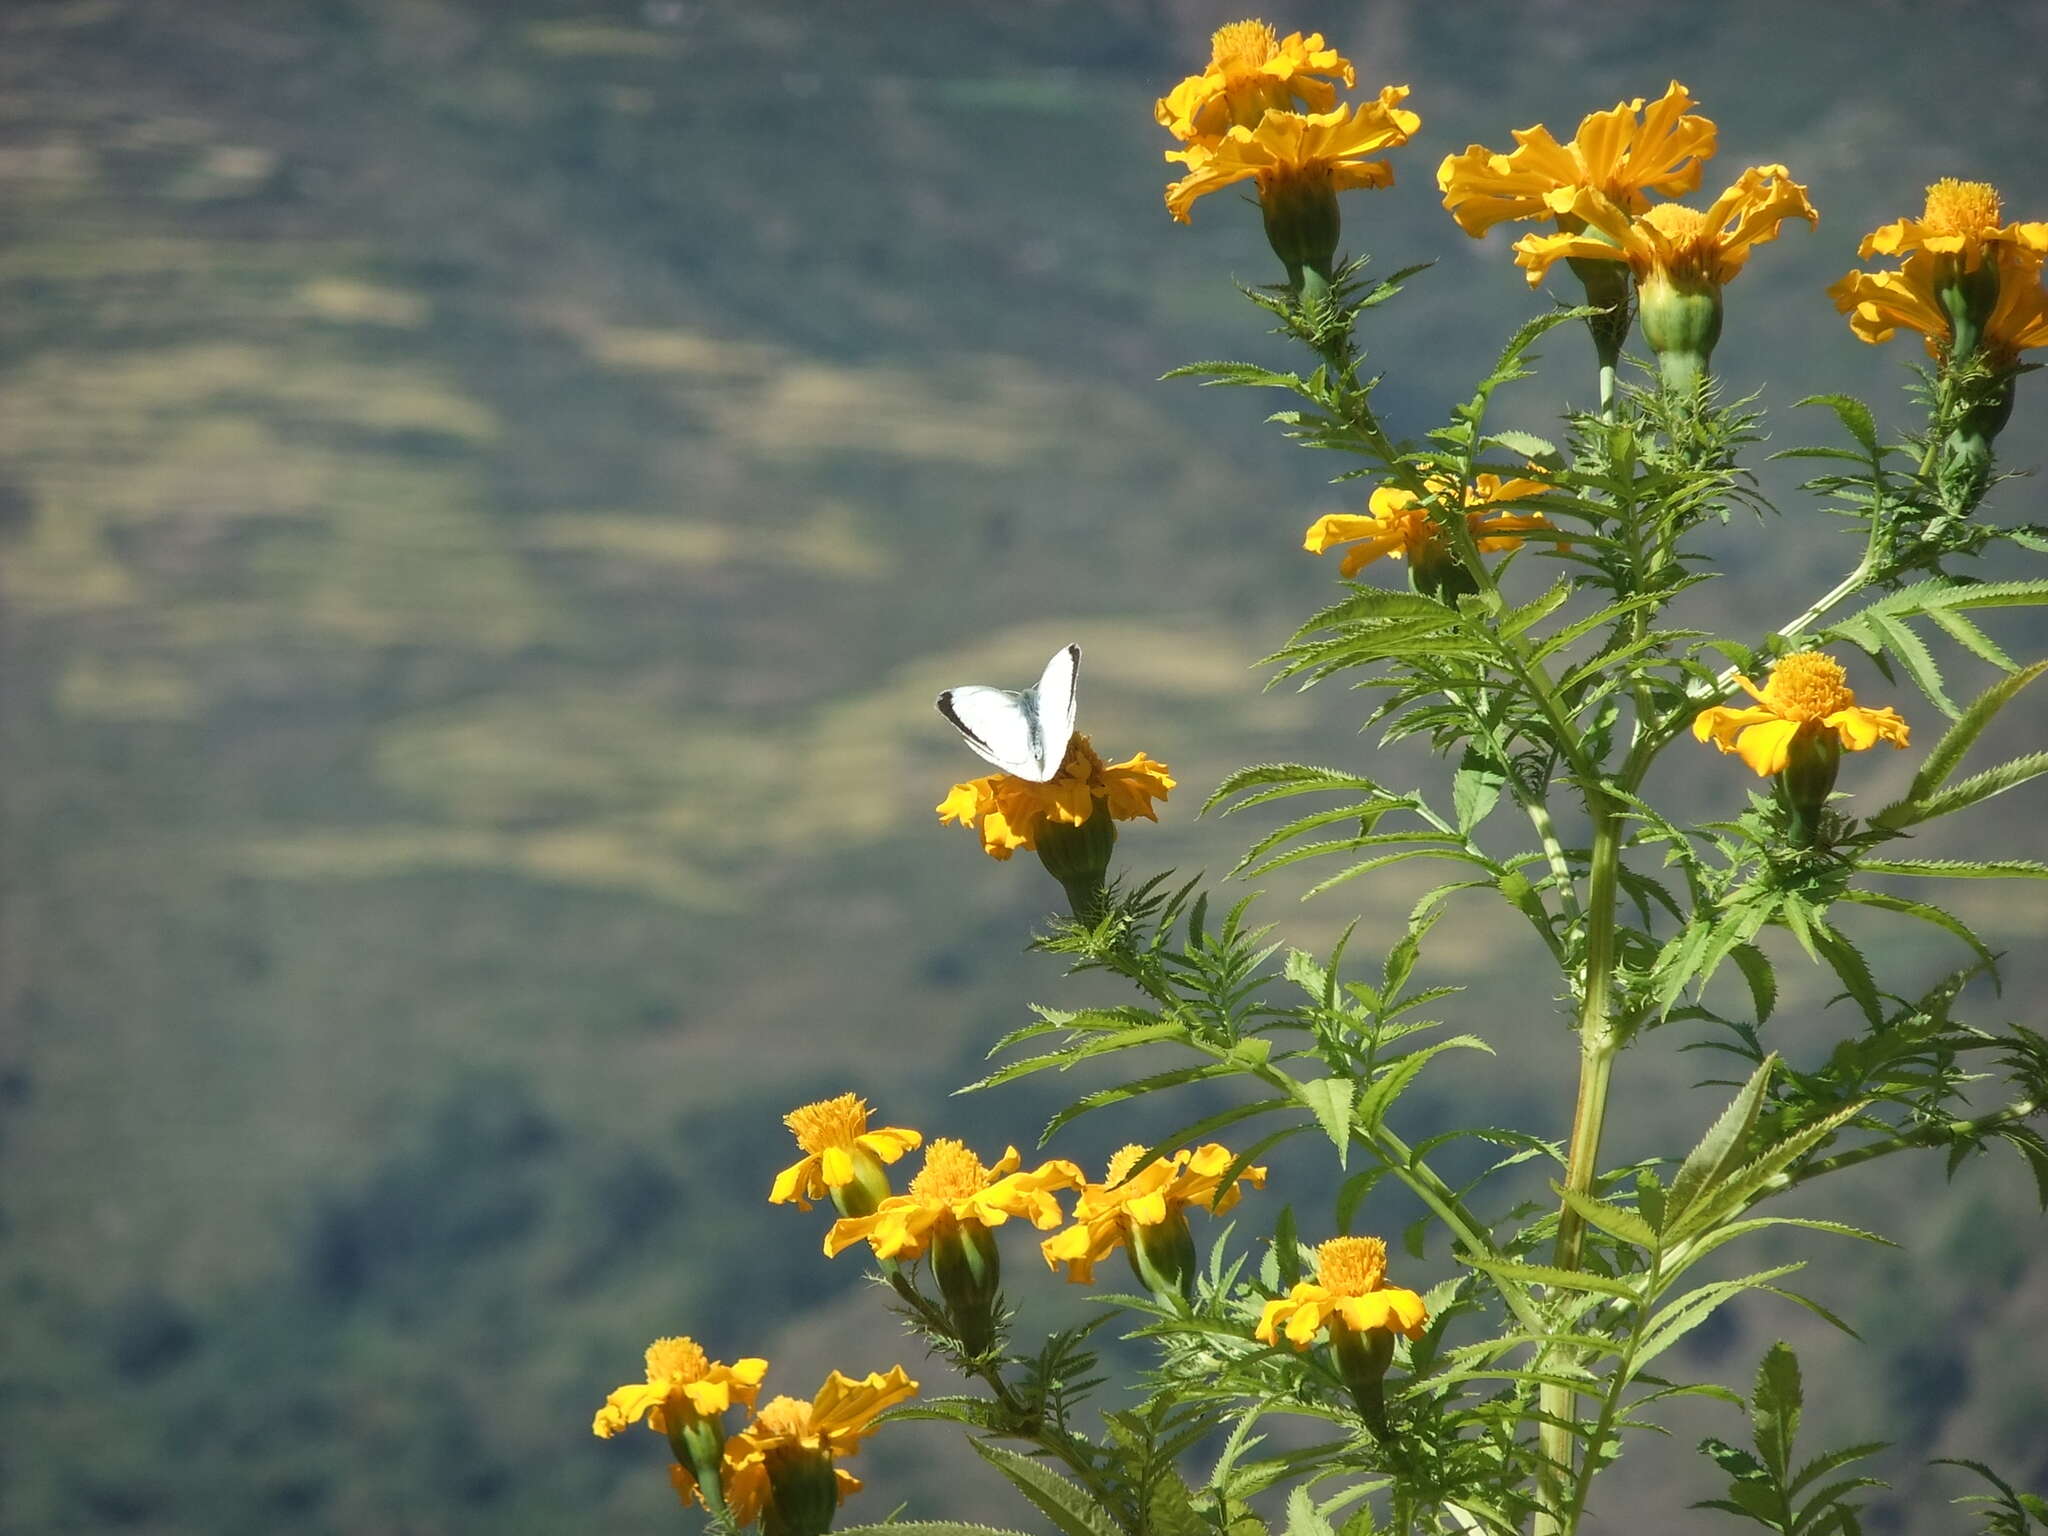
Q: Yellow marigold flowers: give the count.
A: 15